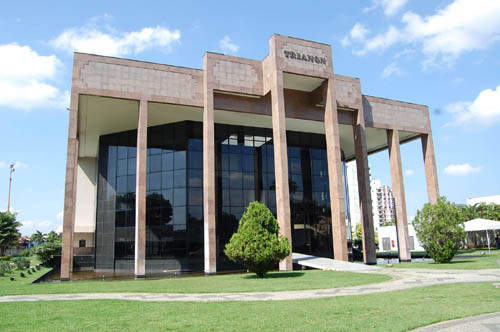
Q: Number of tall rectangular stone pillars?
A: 8